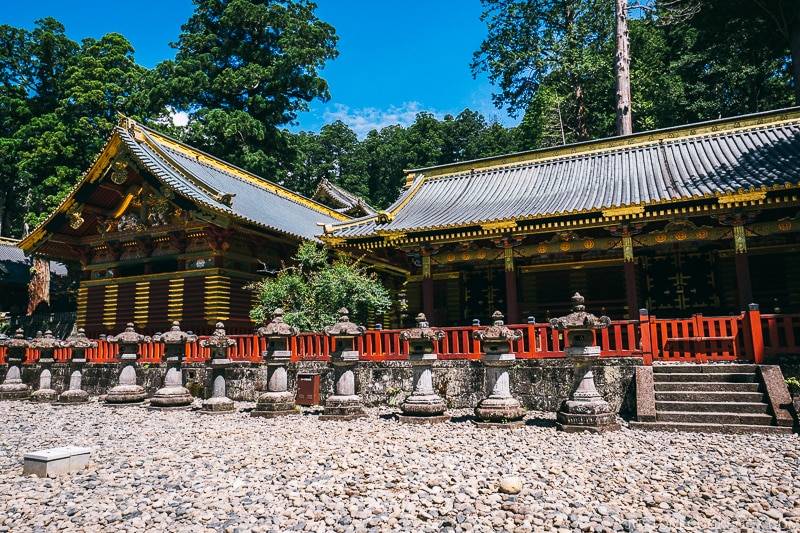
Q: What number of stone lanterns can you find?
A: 11